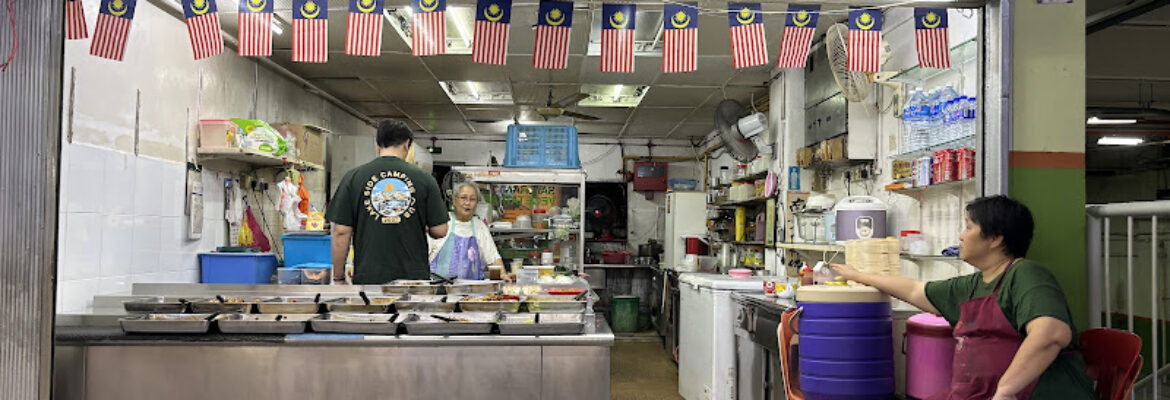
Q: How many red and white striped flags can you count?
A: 15